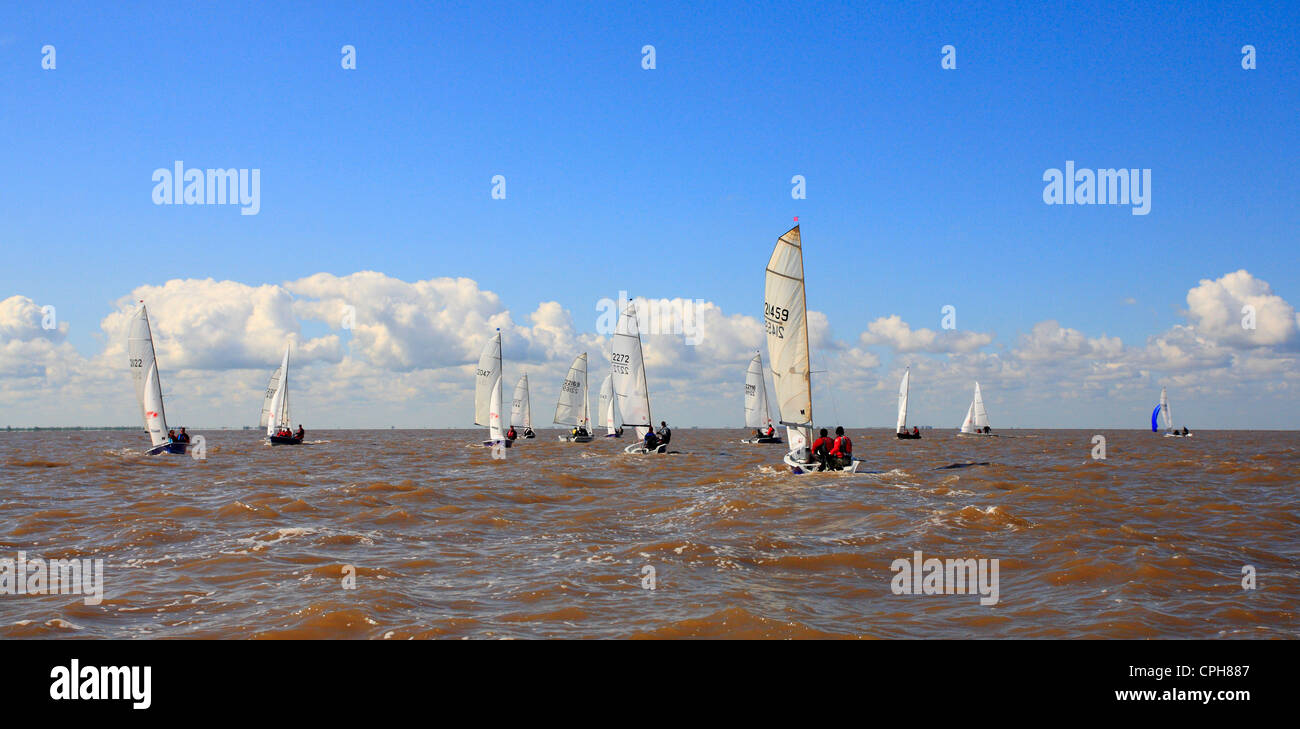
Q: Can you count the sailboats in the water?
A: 12